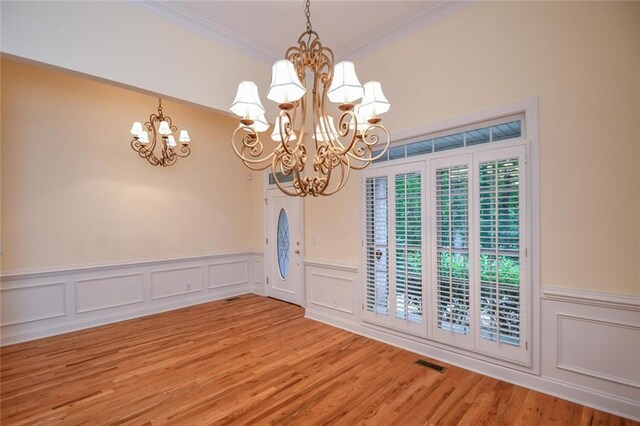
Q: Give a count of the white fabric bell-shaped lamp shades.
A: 13